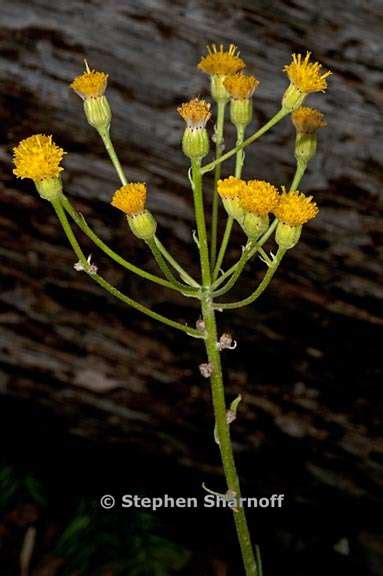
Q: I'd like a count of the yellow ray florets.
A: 0